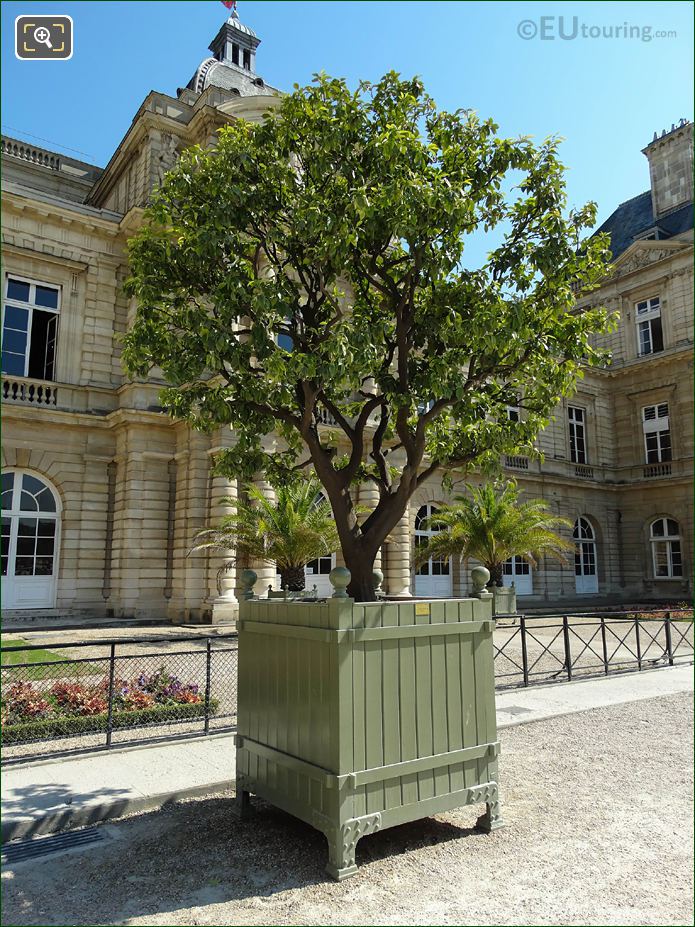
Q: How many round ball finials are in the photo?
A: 4